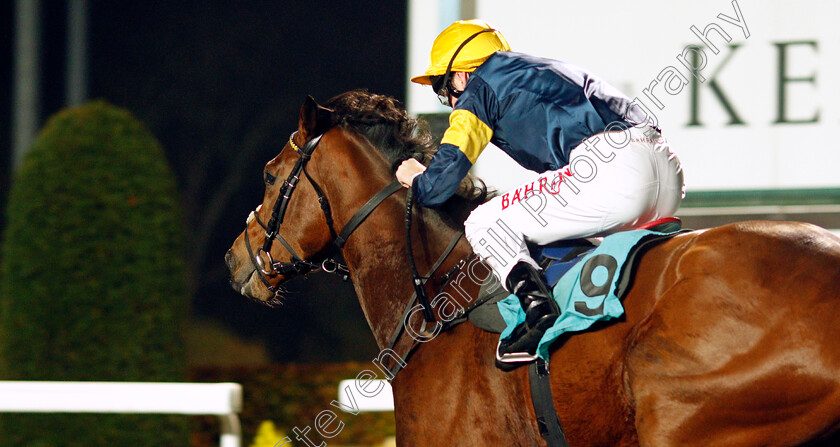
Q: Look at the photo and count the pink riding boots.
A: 0